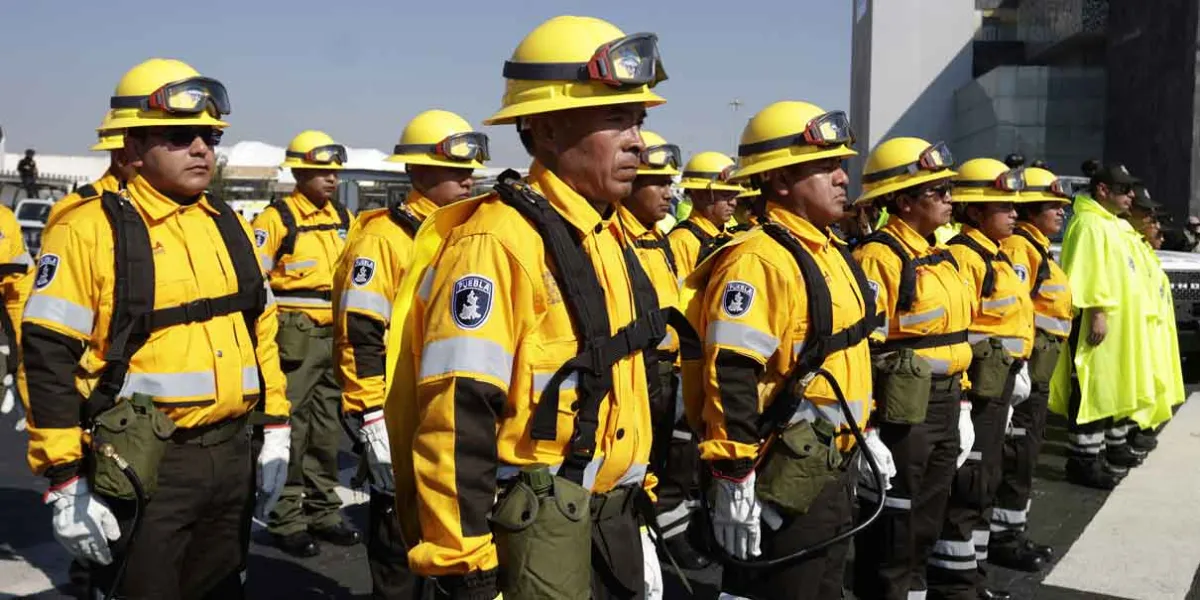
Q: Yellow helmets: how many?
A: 12